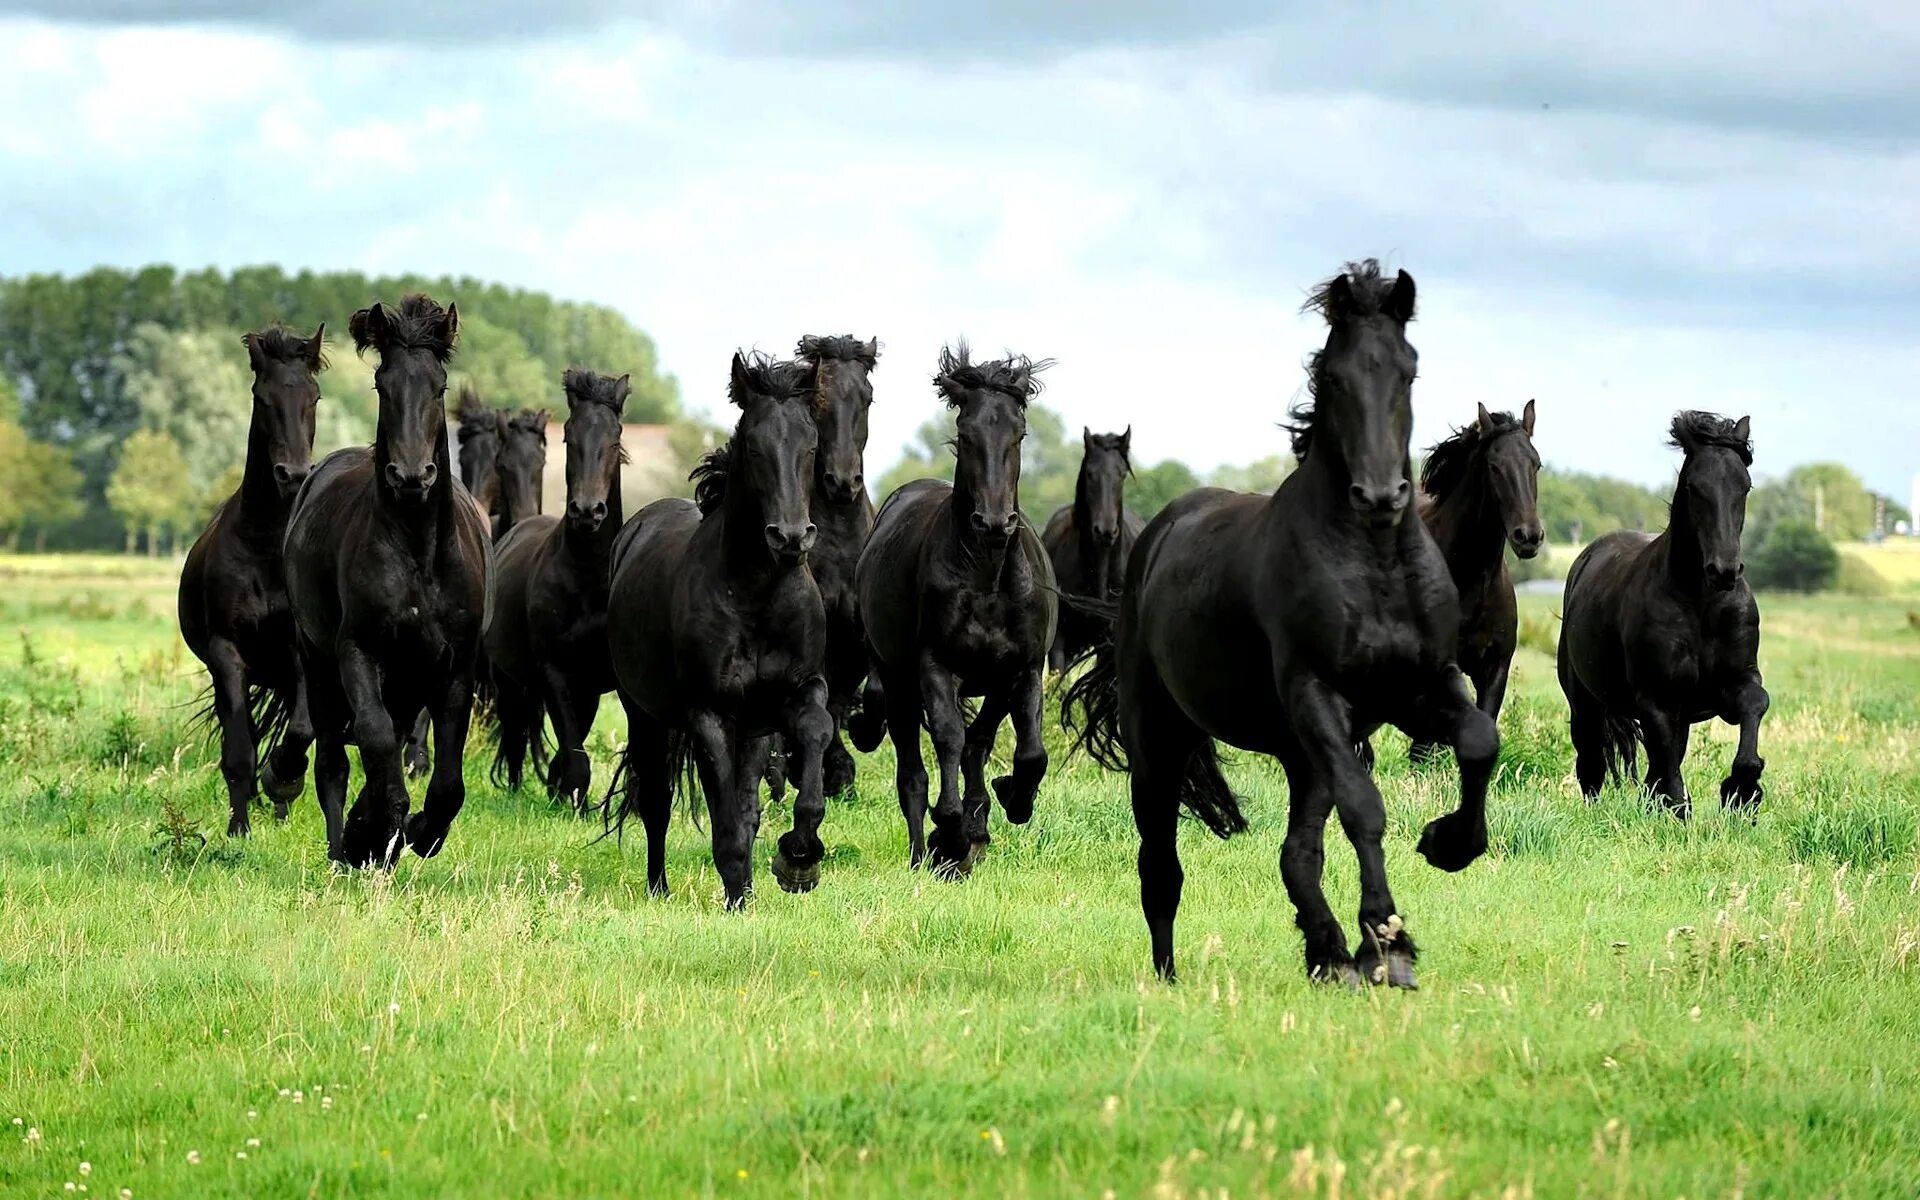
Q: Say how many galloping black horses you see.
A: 12